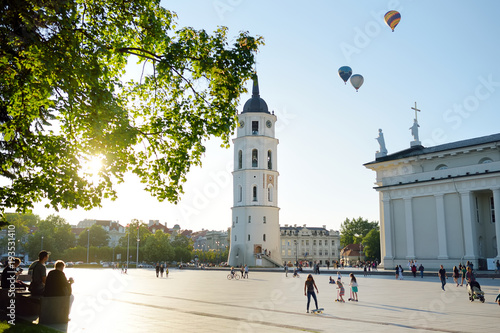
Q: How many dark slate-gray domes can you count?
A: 1